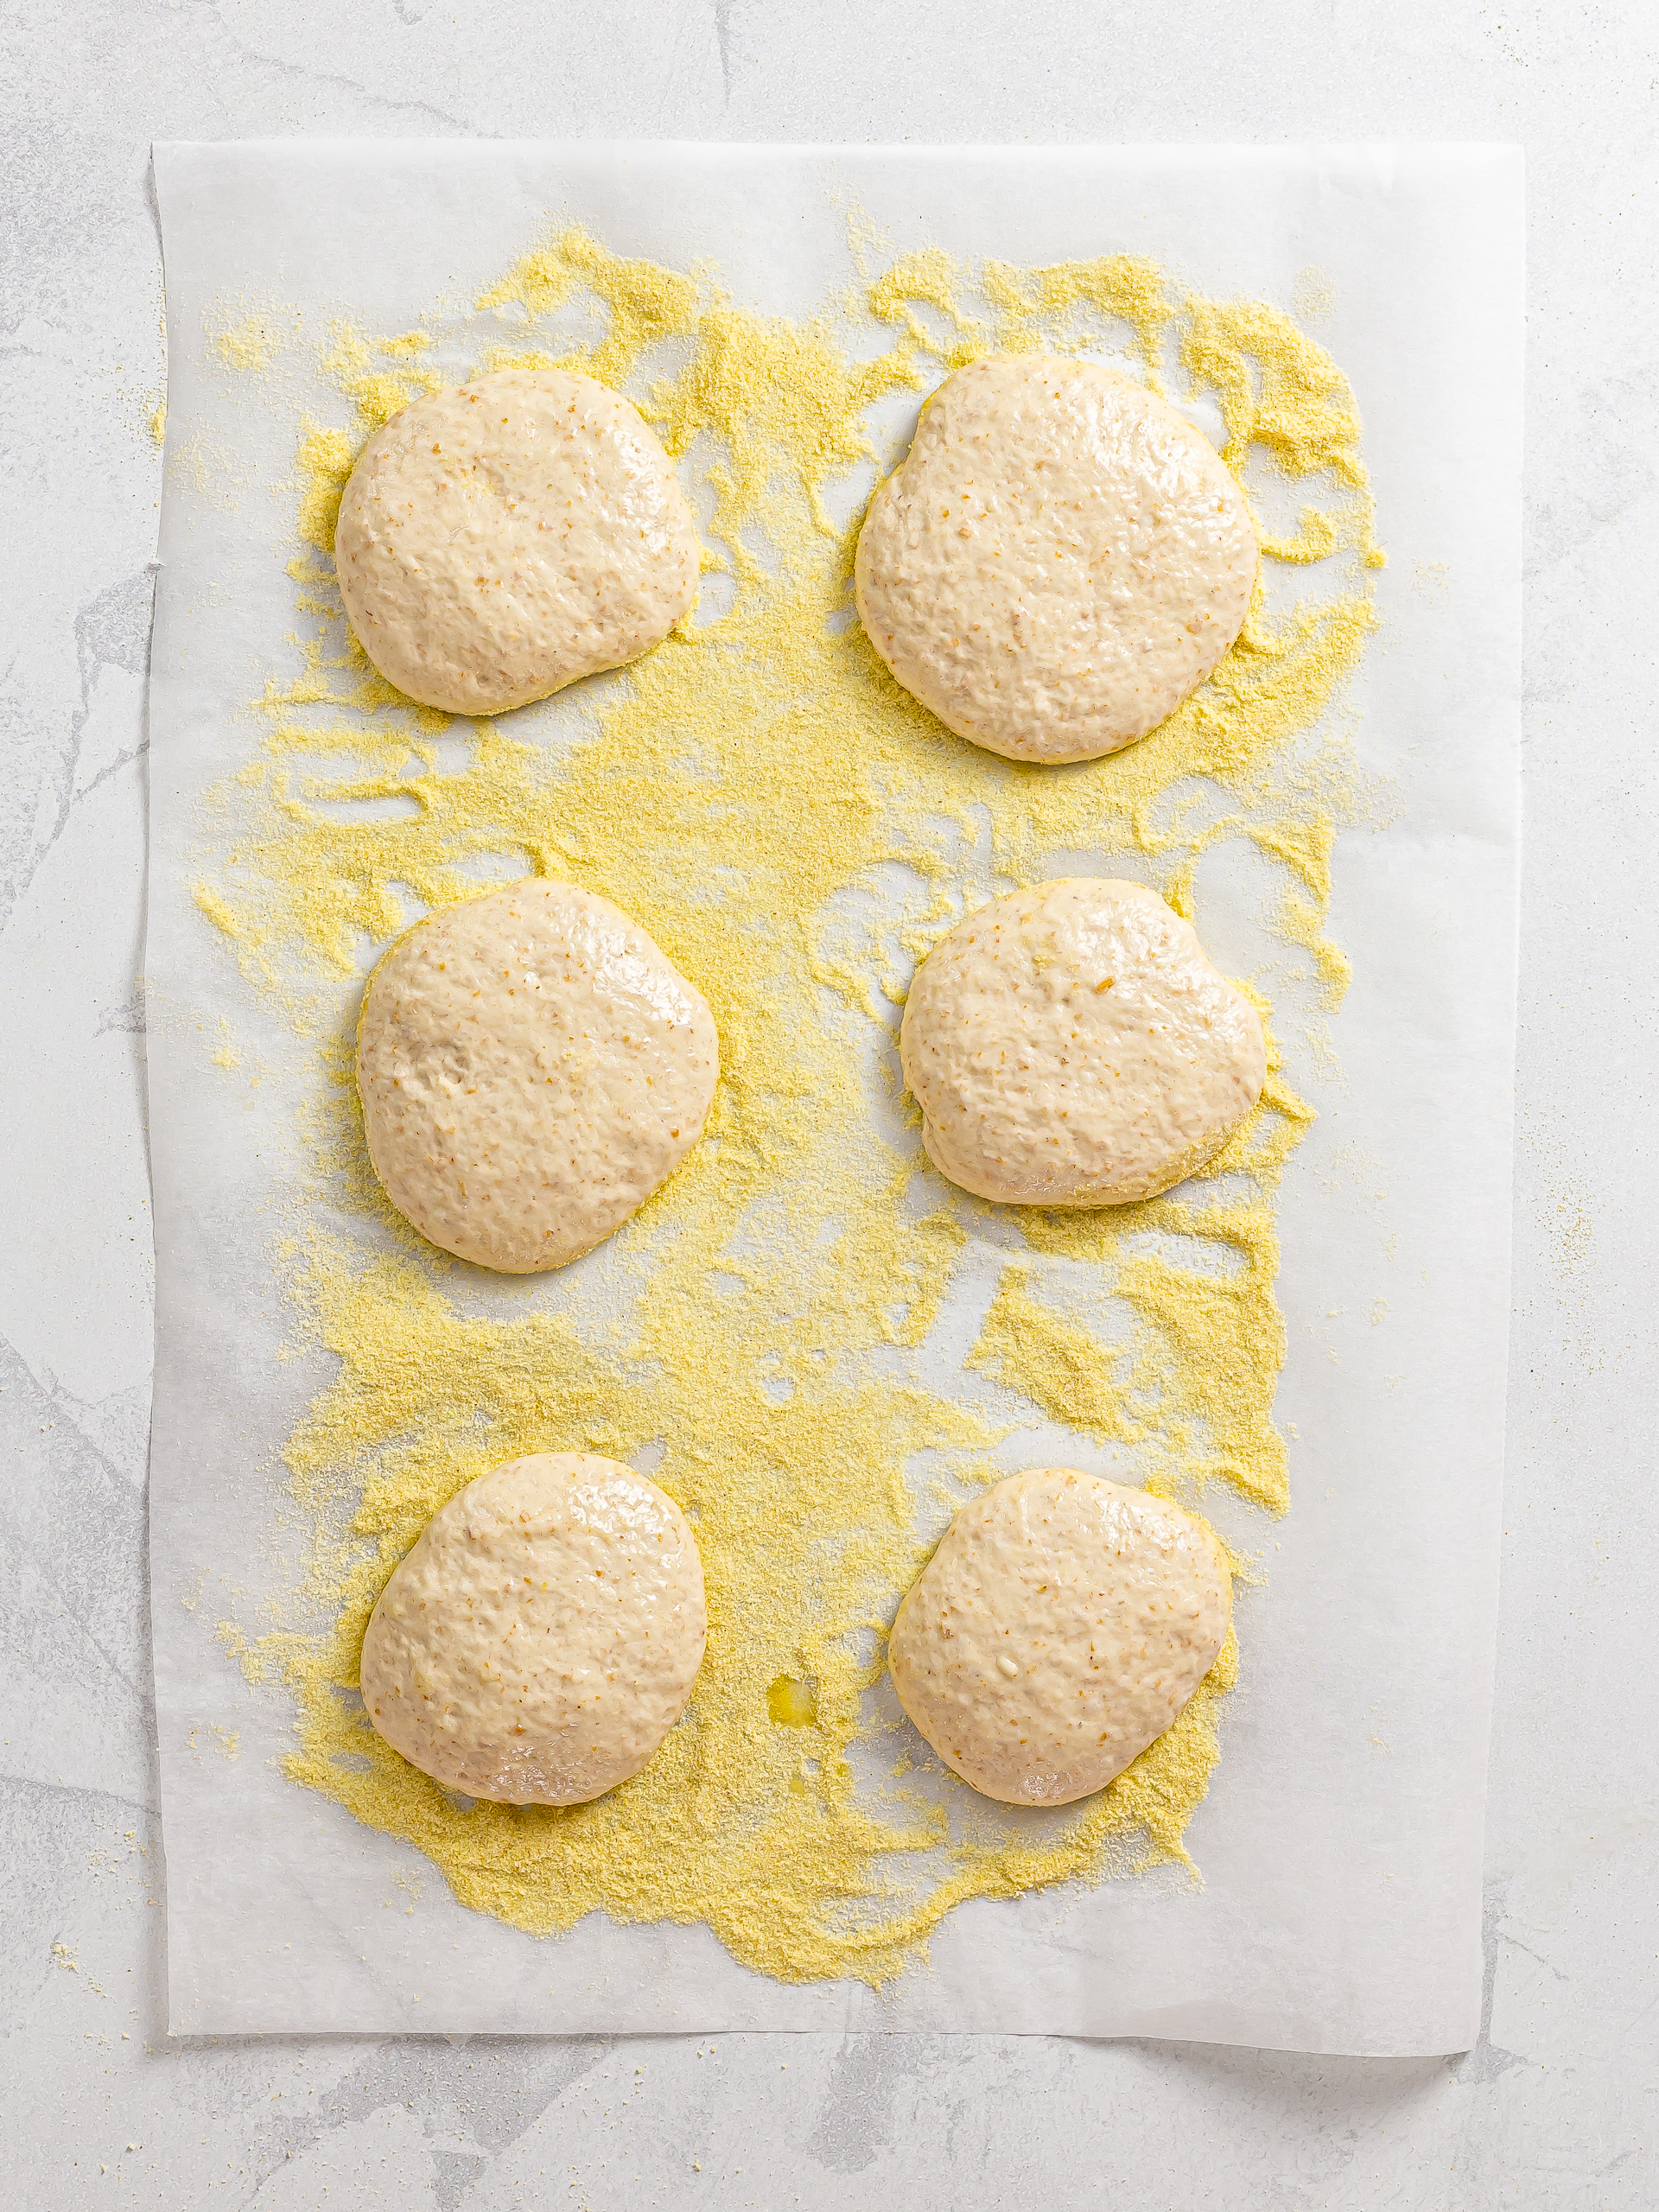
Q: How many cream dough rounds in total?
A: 6